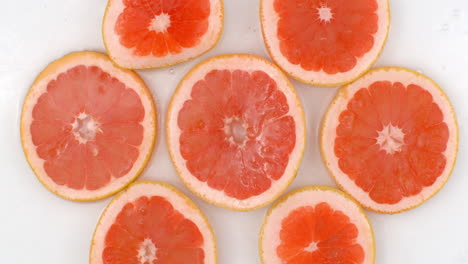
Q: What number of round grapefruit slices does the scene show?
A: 7